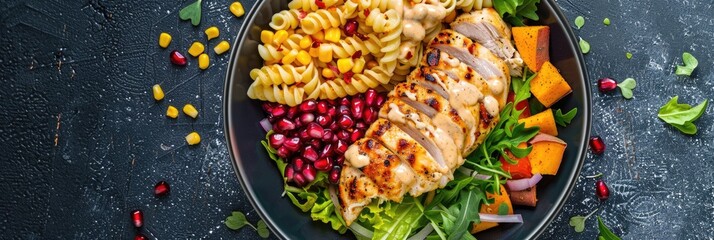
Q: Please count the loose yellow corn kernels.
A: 10